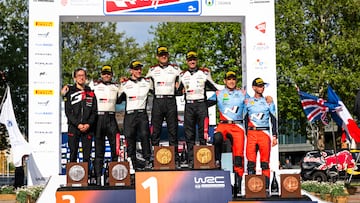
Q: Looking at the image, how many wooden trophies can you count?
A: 6